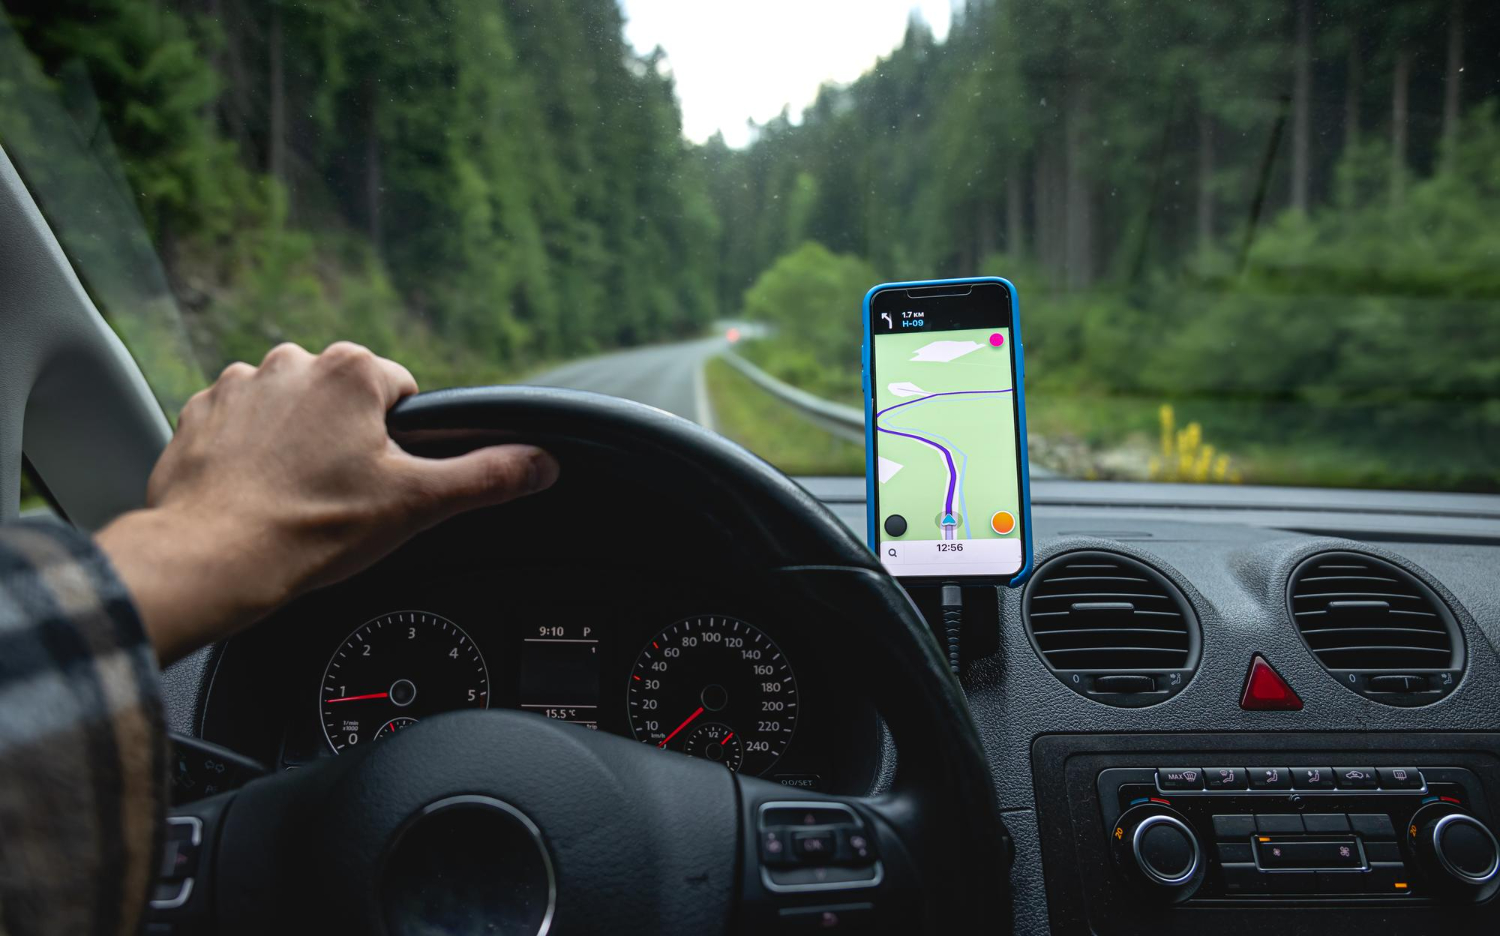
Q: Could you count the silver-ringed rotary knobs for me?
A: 2